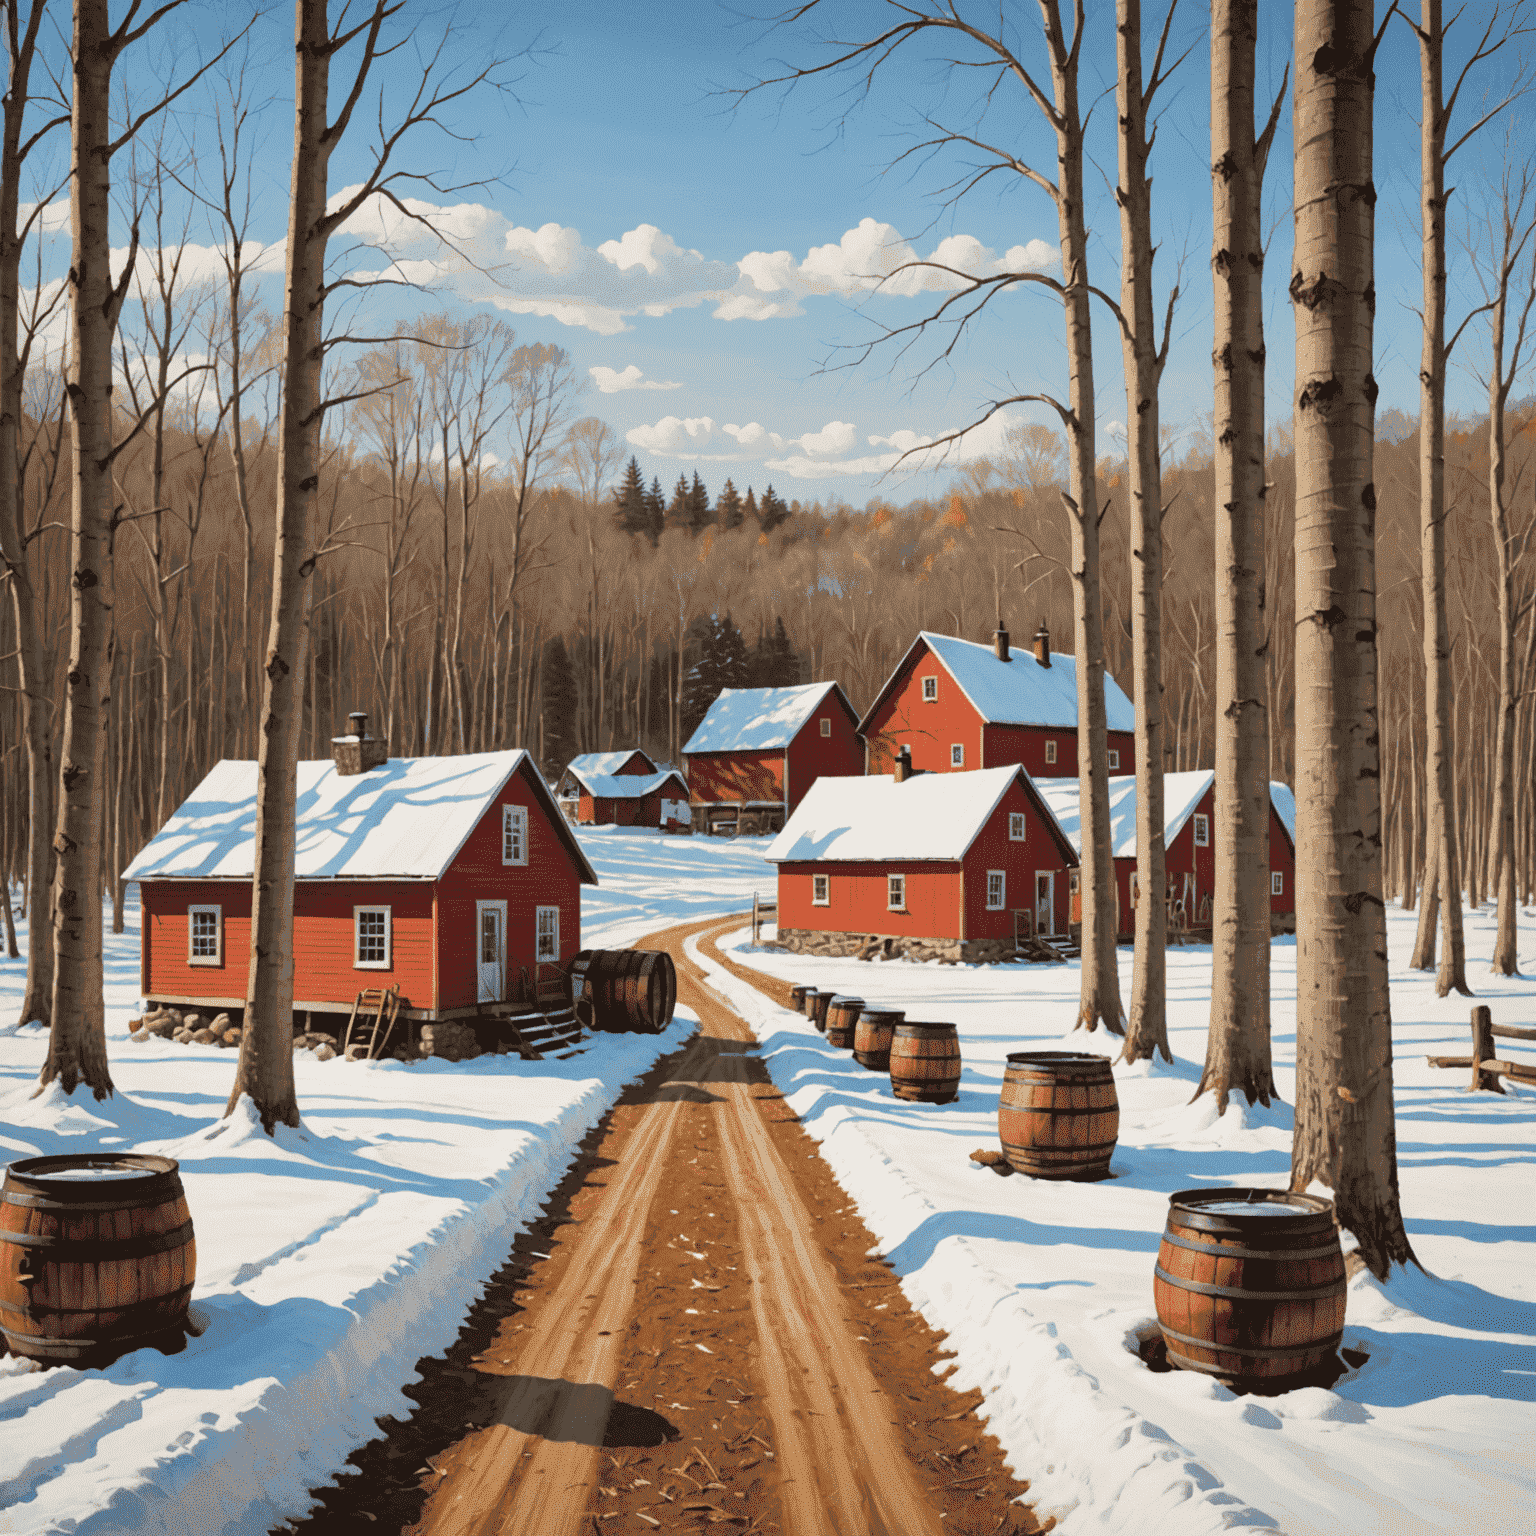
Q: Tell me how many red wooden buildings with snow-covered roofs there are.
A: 6